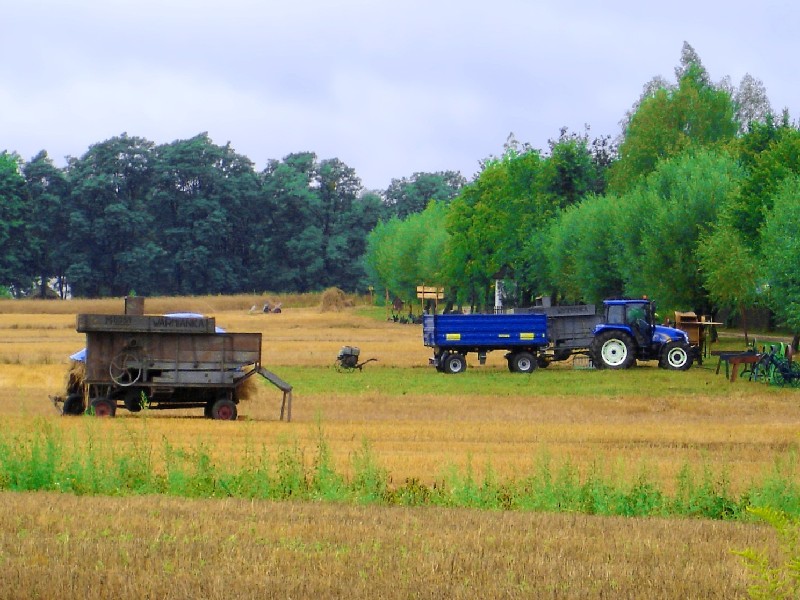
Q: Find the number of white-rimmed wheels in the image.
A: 4